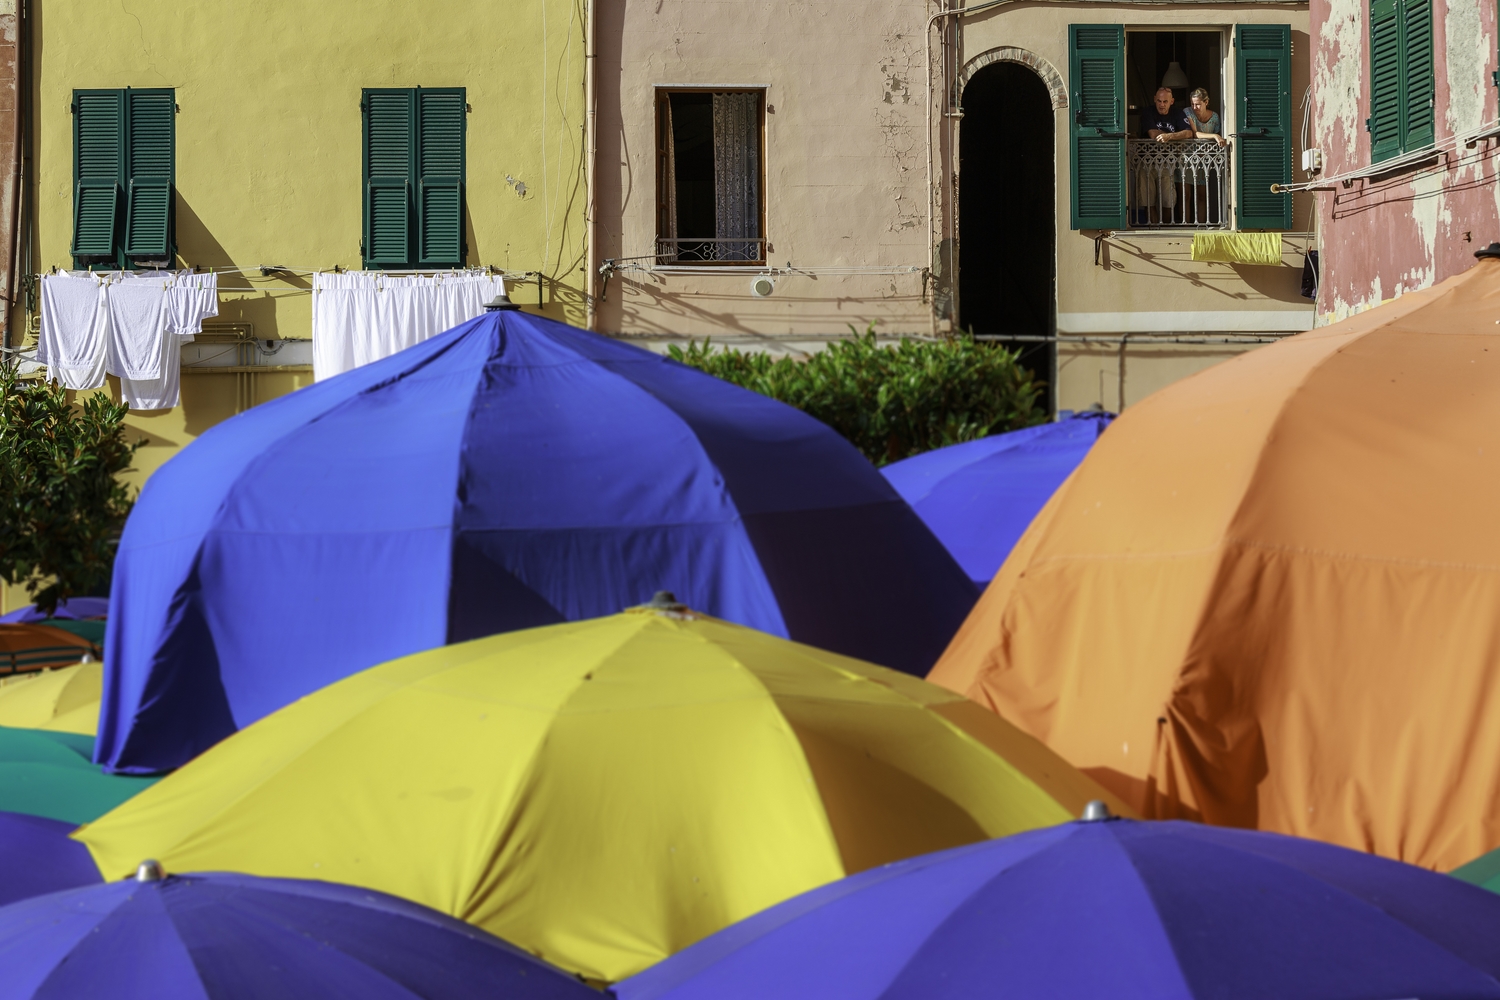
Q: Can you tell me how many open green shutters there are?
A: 2